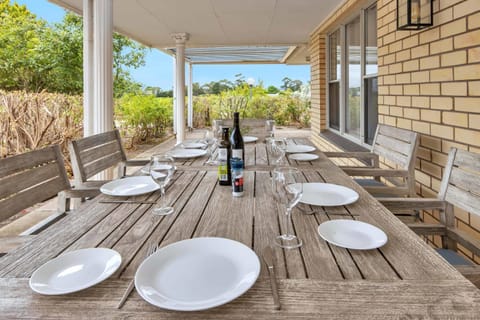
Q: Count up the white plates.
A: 11